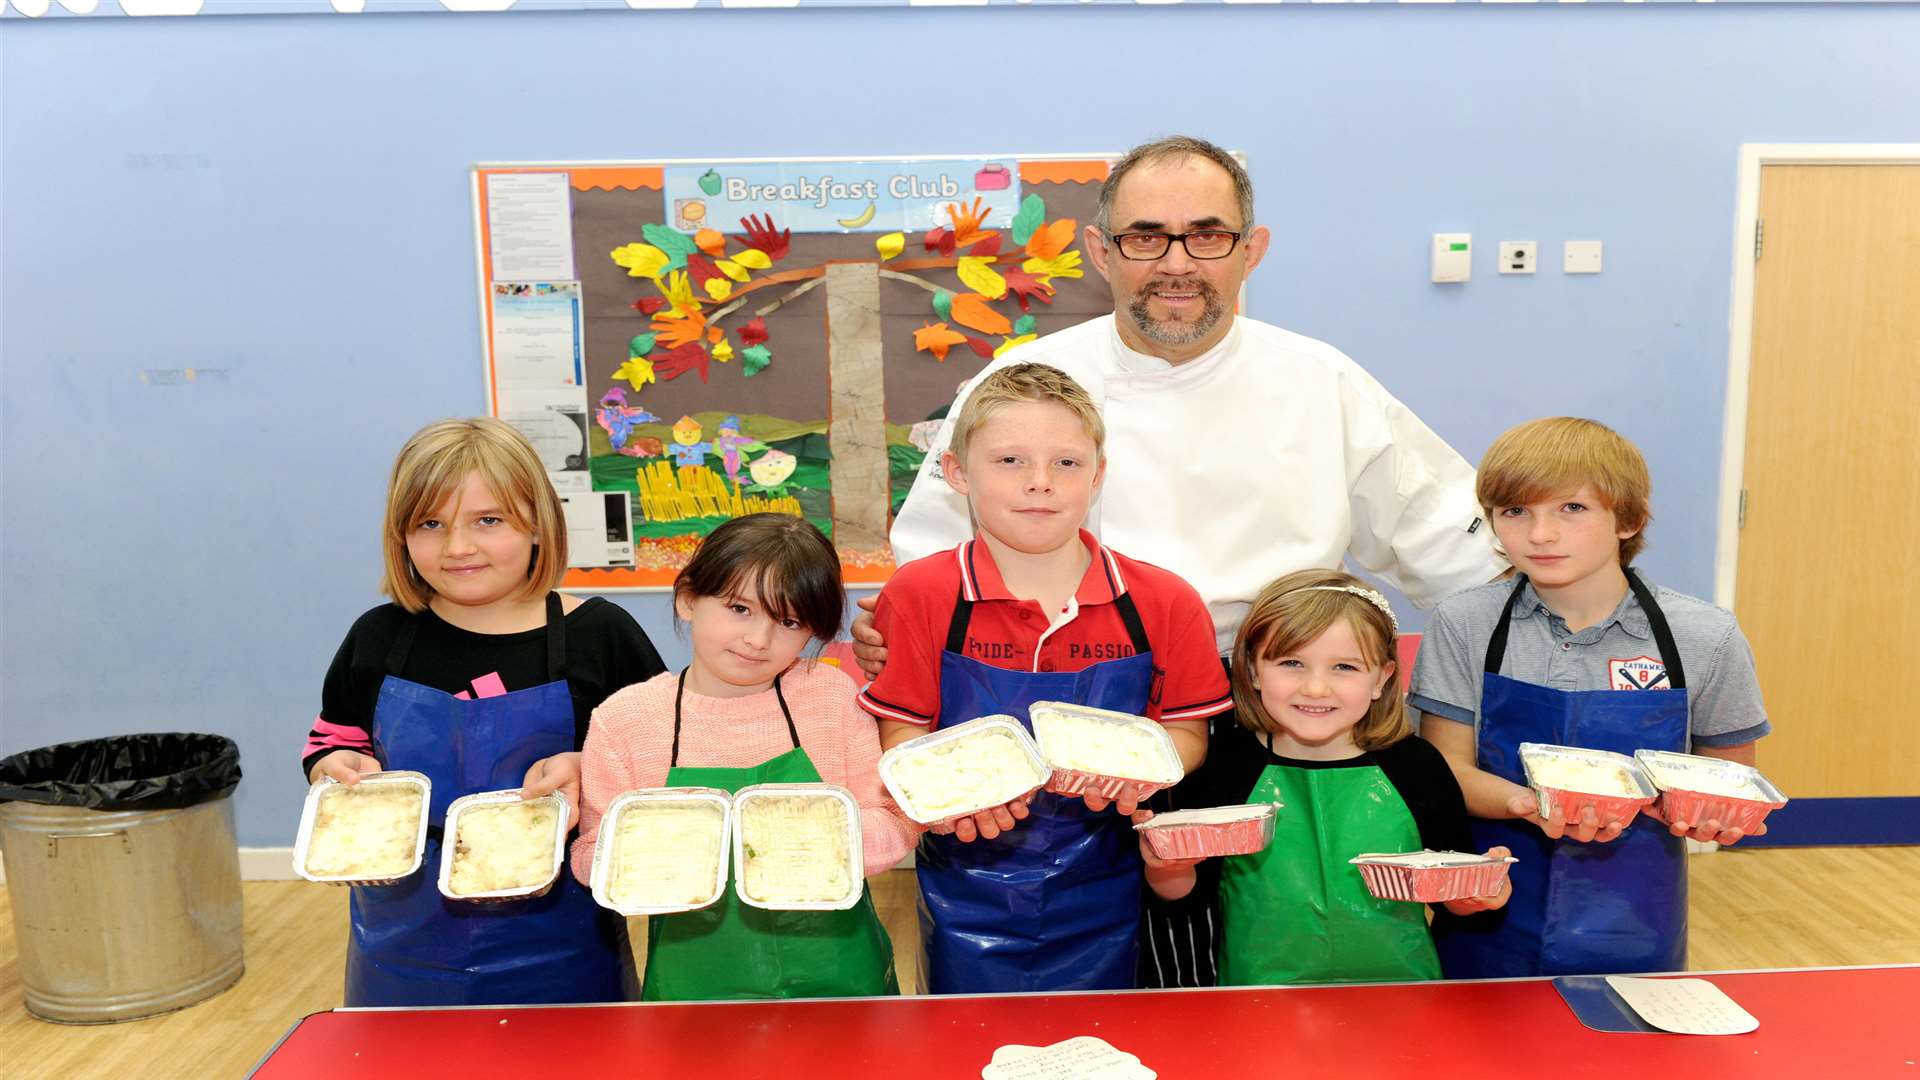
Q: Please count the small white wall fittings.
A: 3